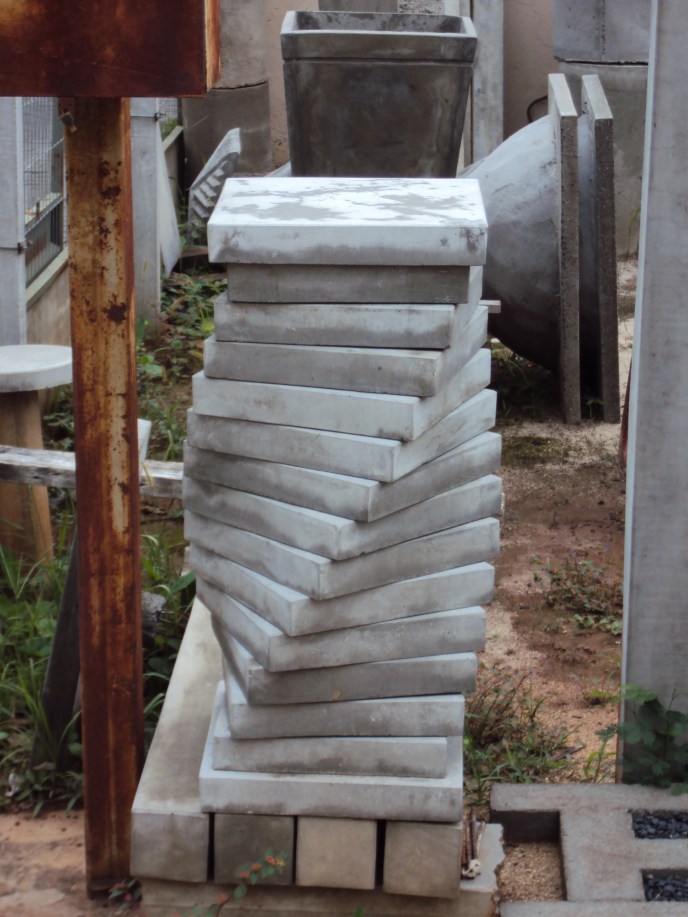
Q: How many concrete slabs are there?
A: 15